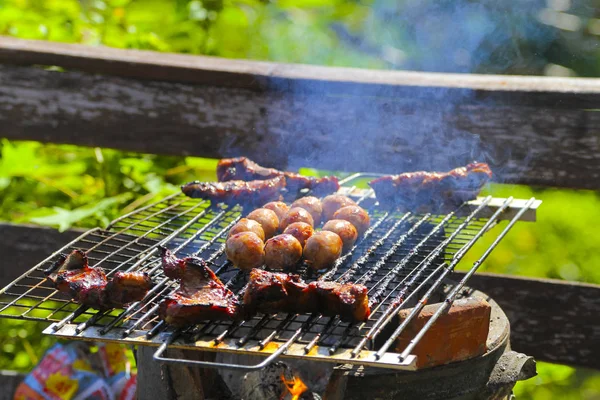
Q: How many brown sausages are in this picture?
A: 12